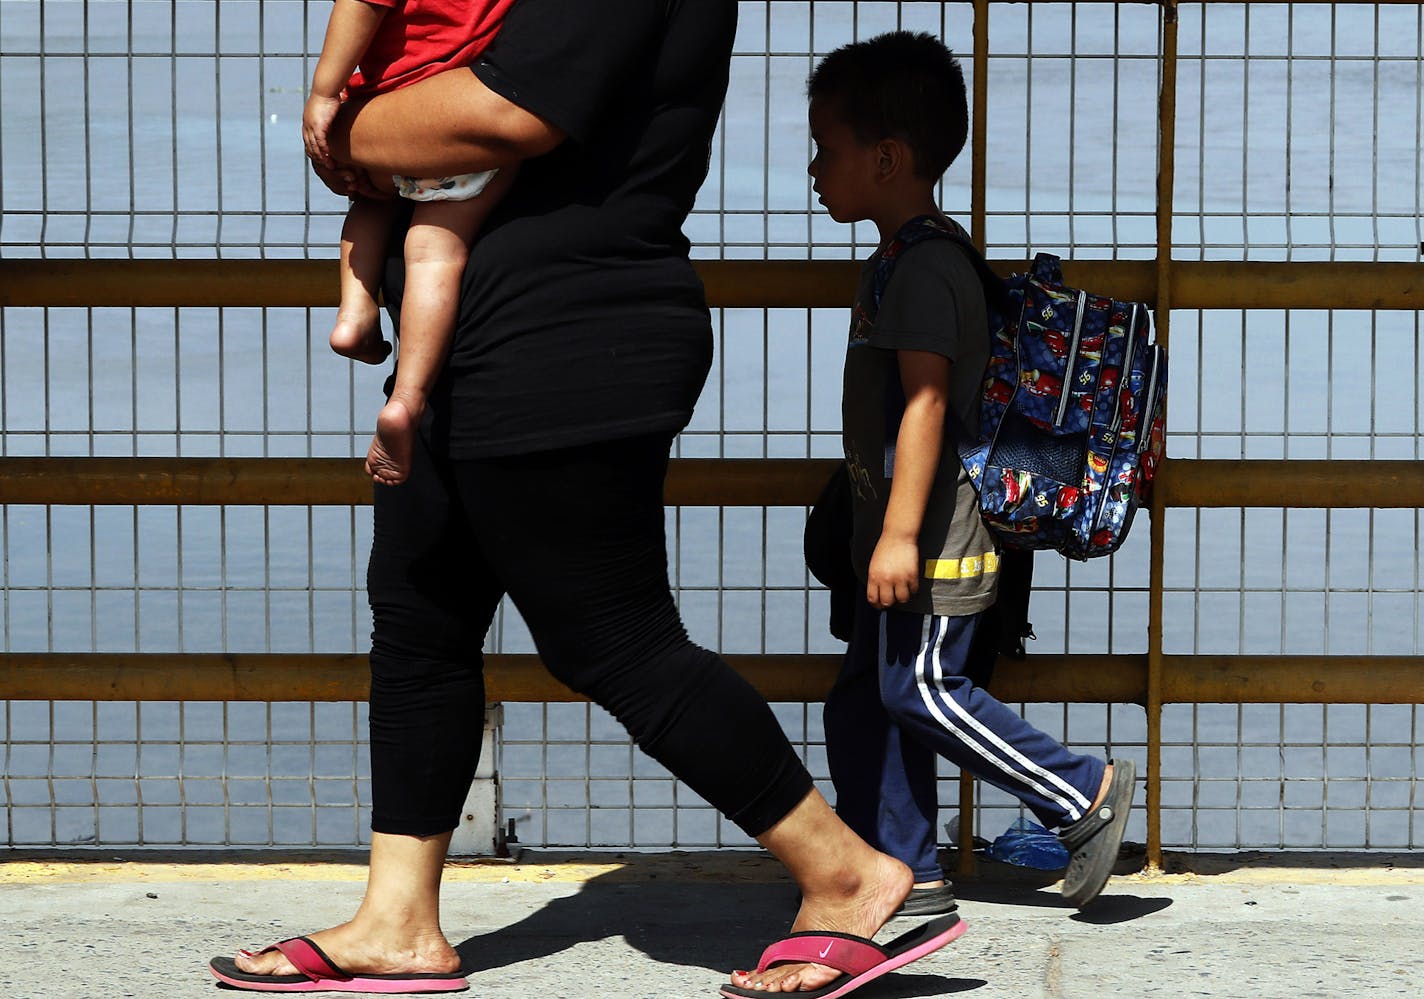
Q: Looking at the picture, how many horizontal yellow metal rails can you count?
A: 3